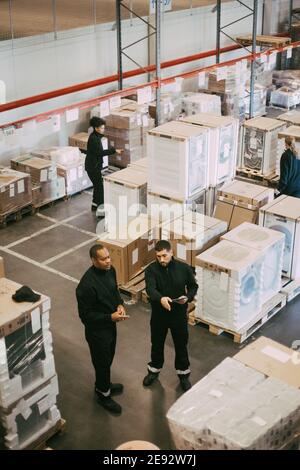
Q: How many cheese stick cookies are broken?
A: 0